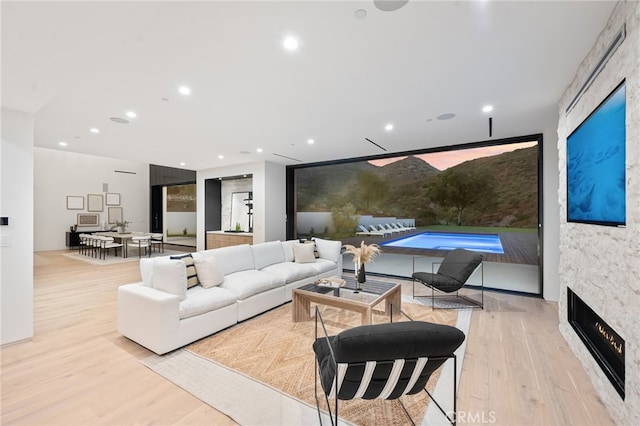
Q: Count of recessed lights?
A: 11